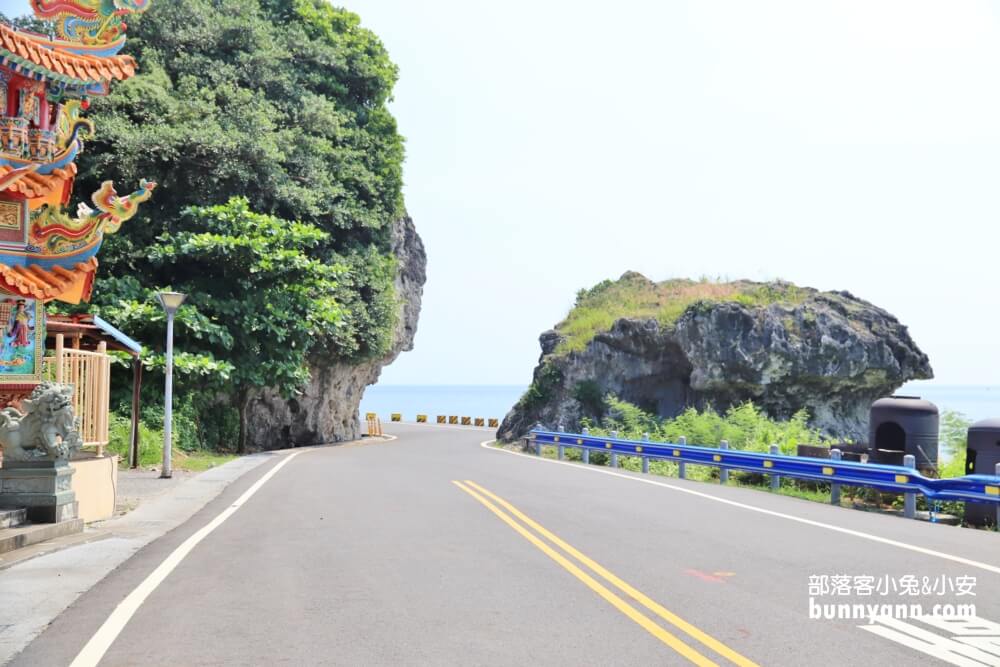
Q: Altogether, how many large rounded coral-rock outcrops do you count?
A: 2